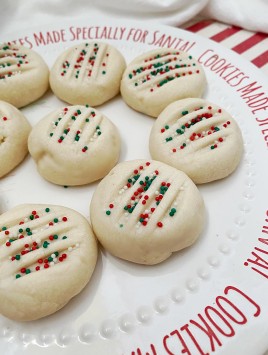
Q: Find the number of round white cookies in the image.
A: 8